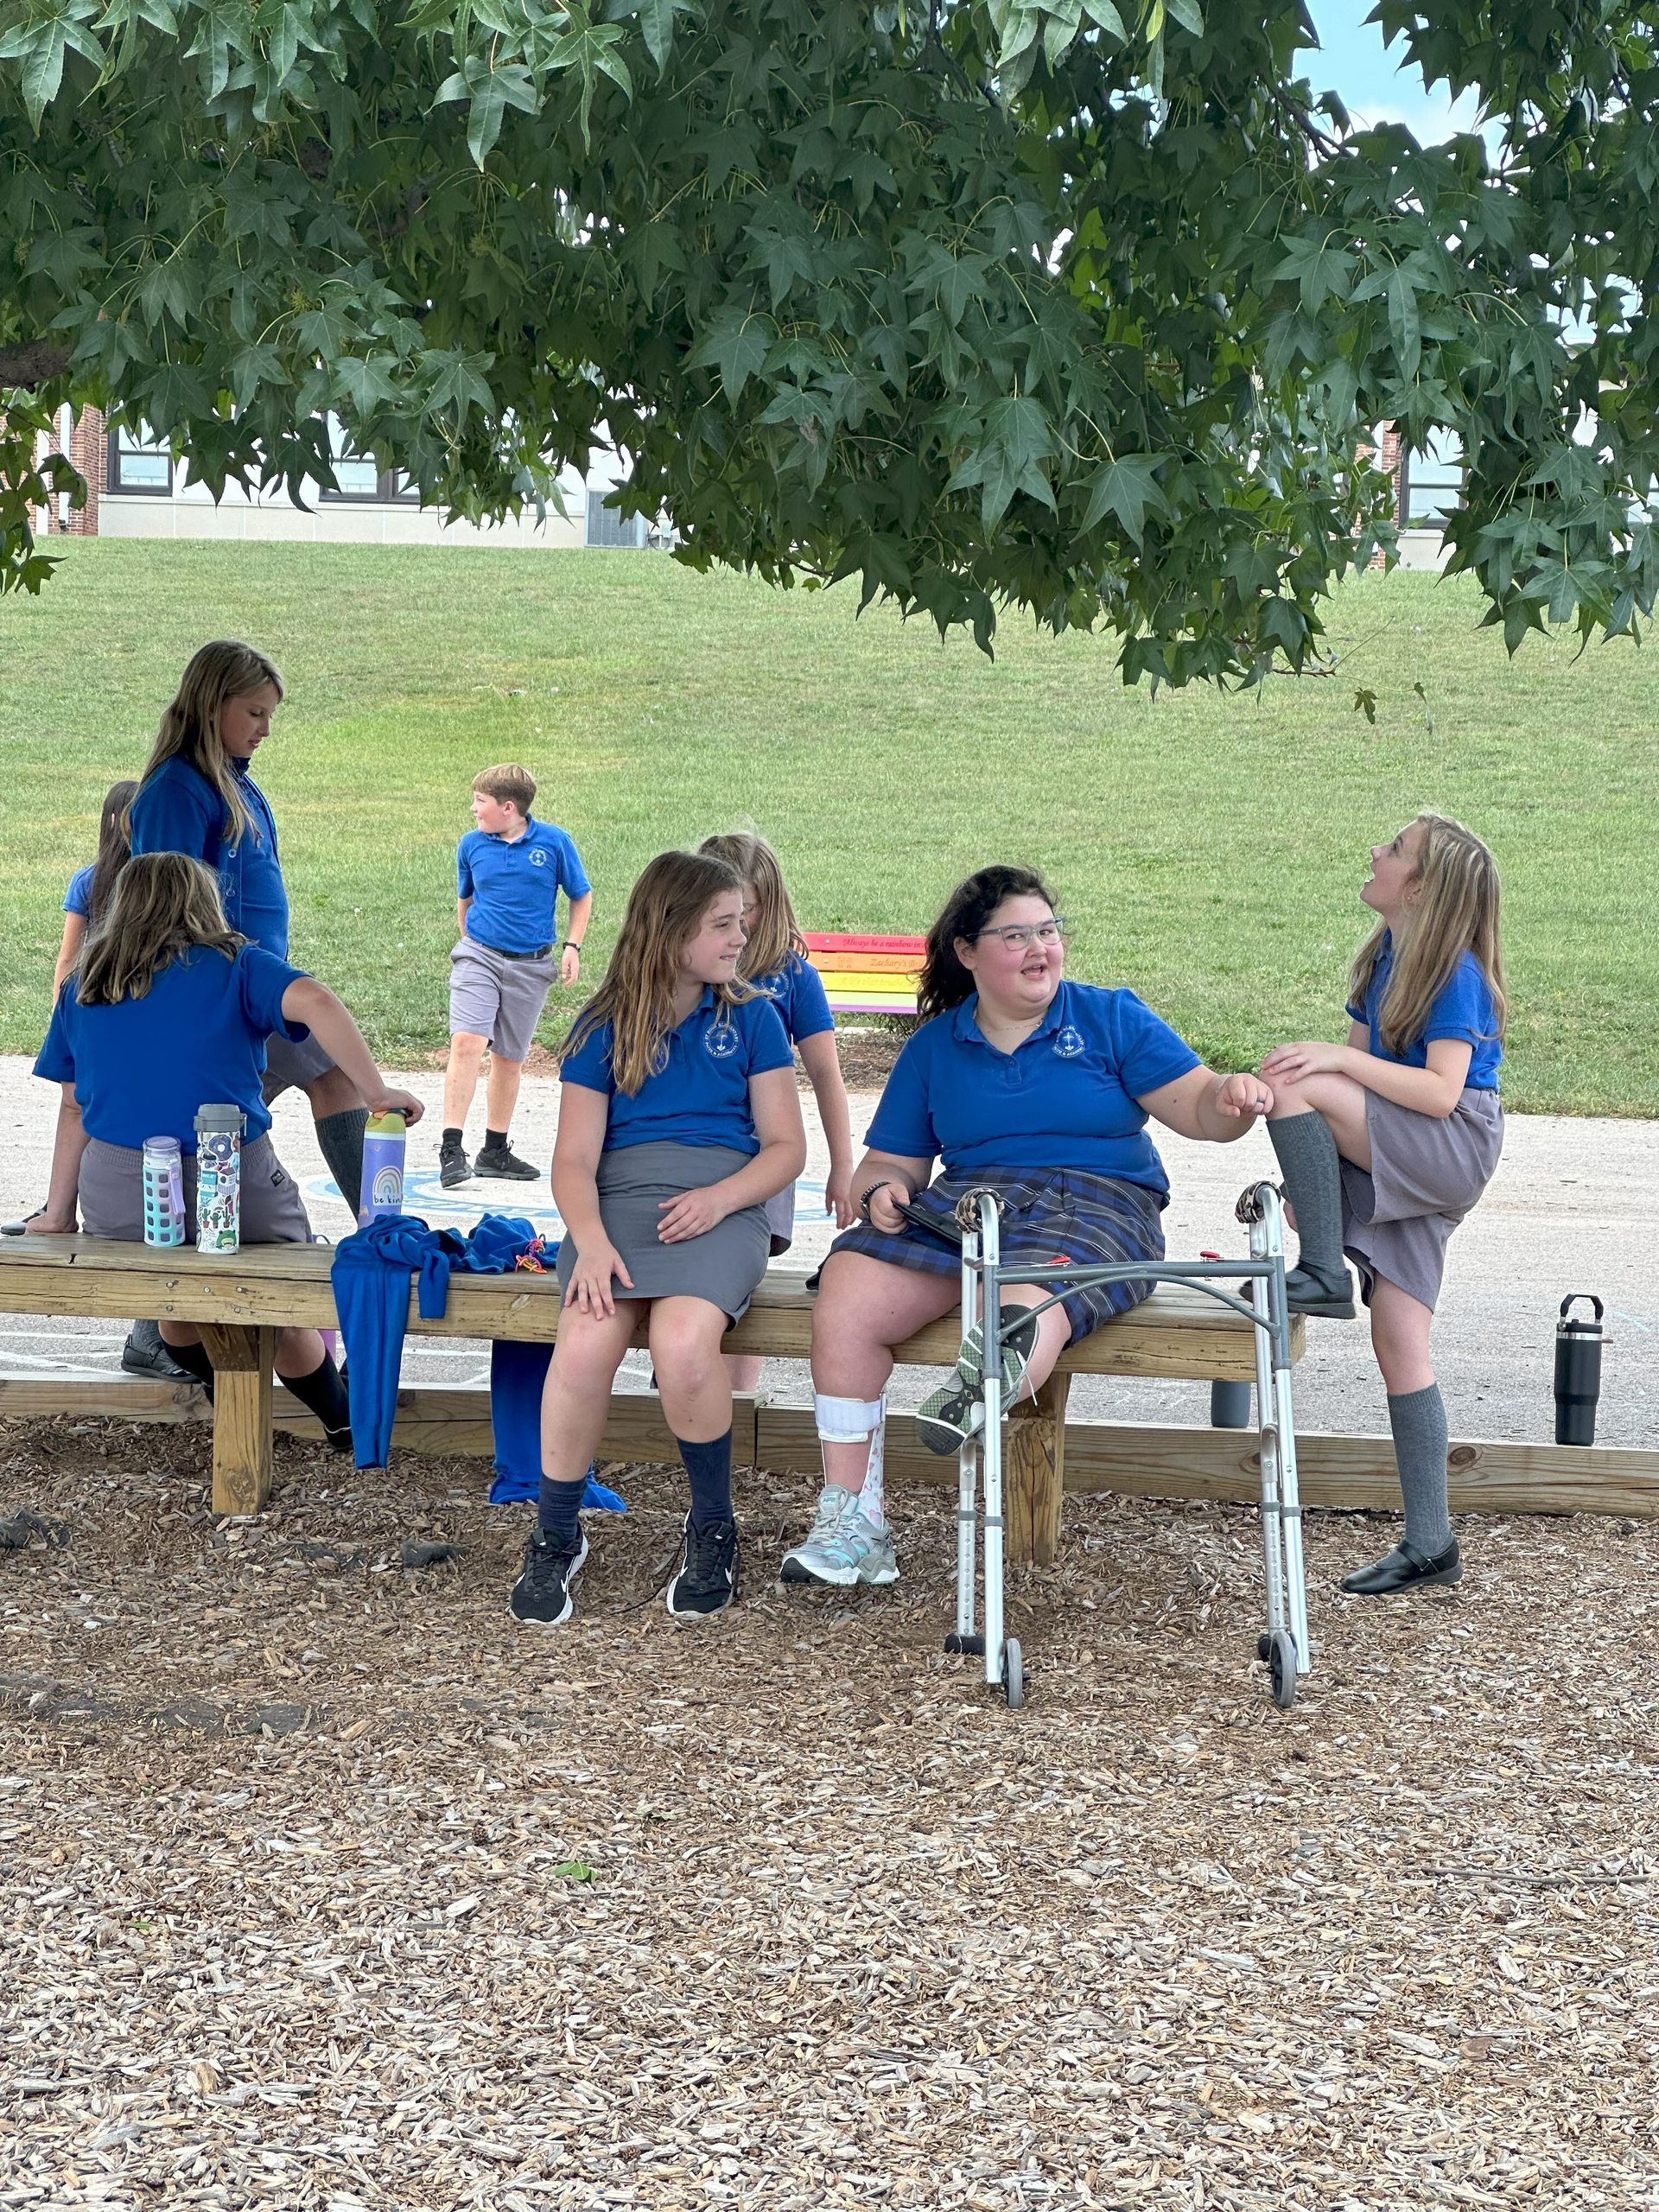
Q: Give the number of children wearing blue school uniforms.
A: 8